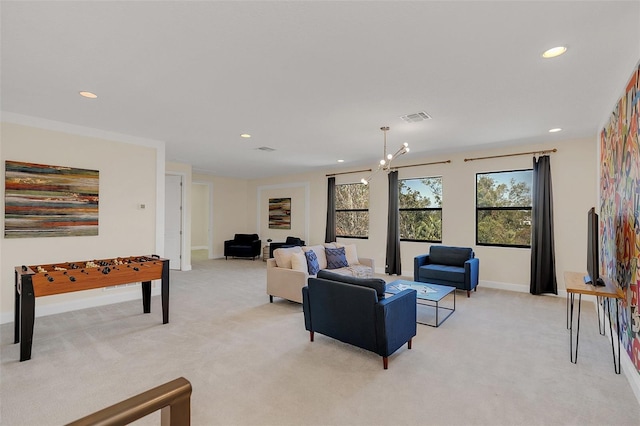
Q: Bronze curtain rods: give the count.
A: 3